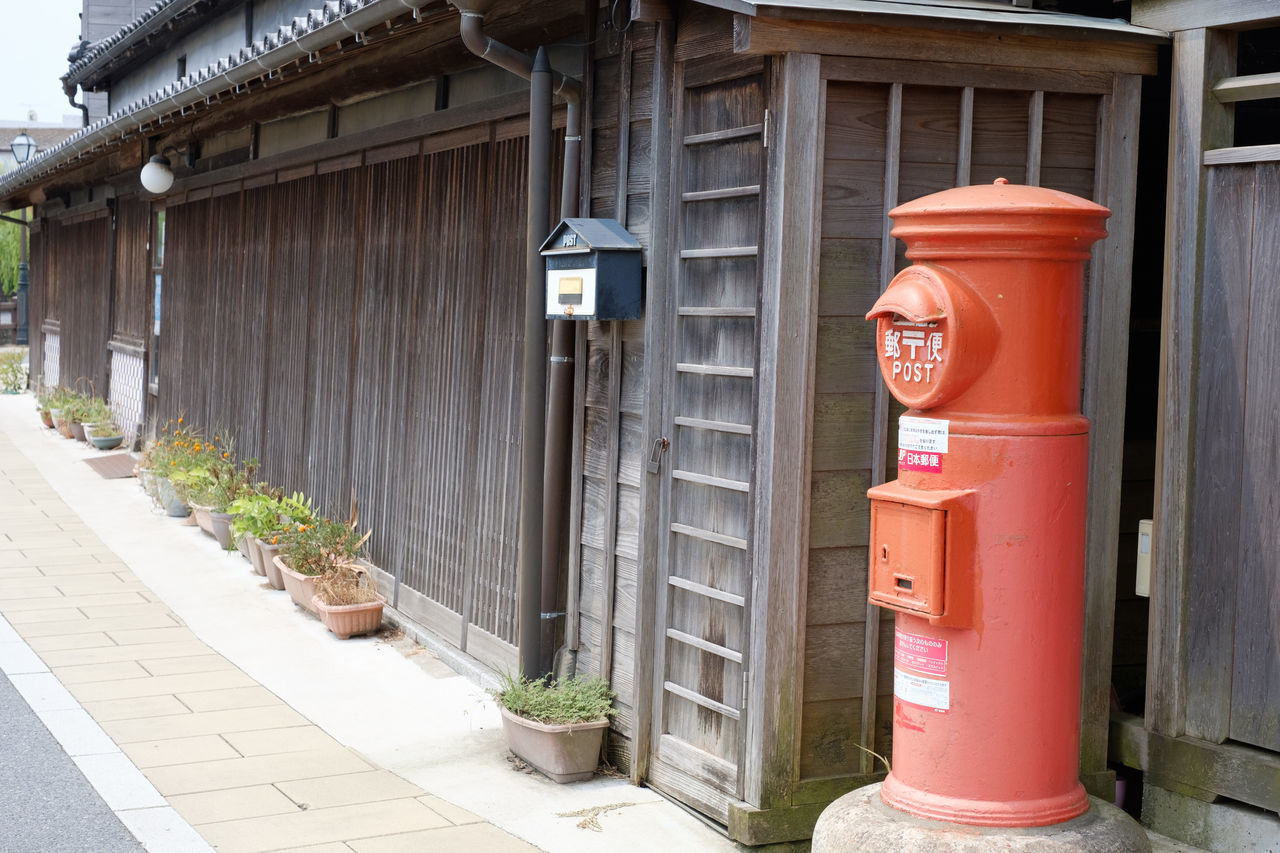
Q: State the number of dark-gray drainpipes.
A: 2